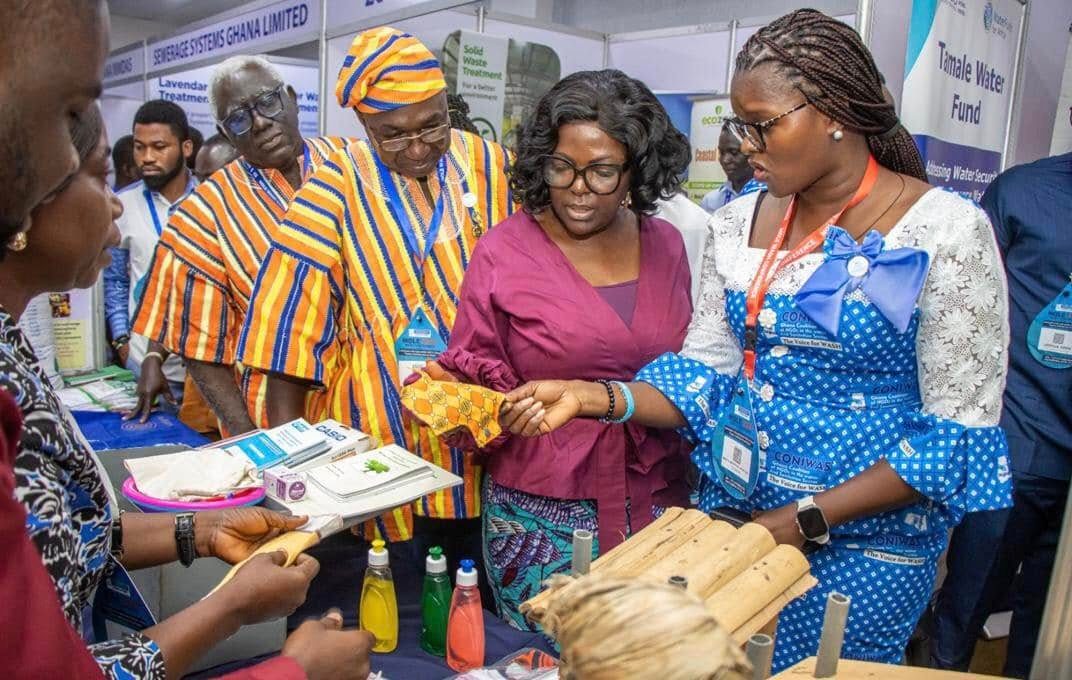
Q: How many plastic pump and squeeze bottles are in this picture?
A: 3